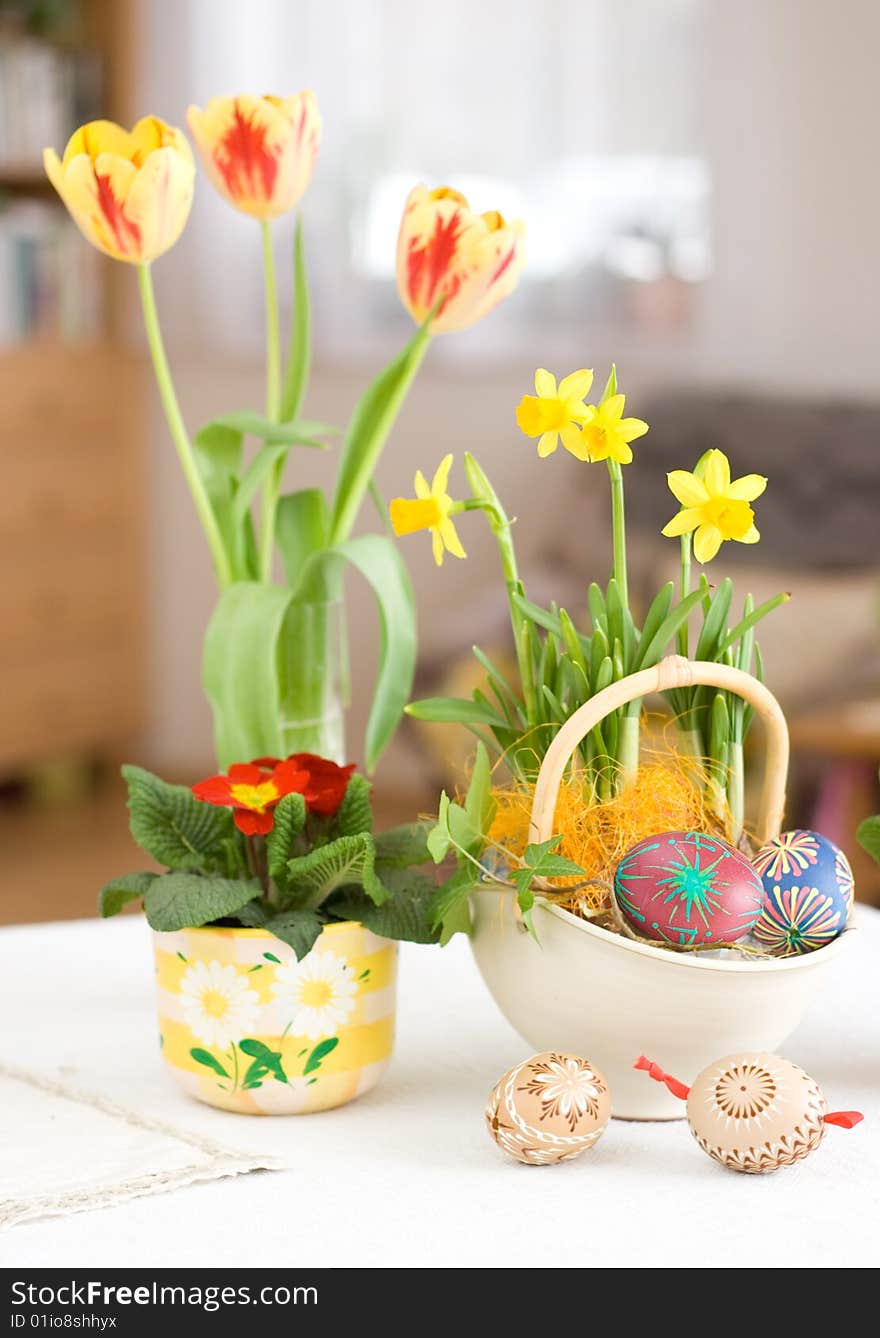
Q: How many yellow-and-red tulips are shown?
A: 3